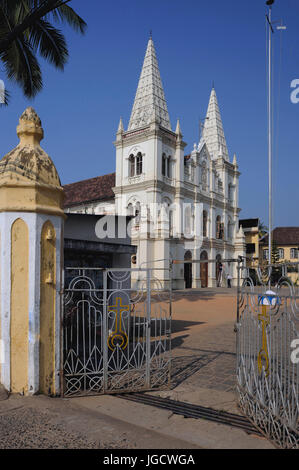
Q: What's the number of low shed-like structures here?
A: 1